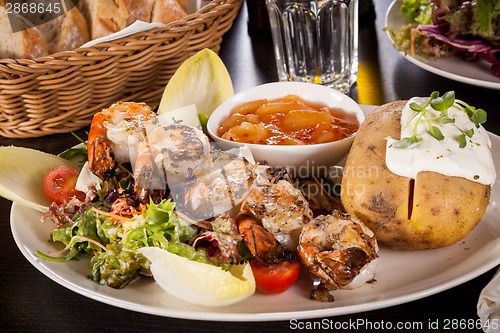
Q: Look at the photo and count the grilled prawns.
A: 5